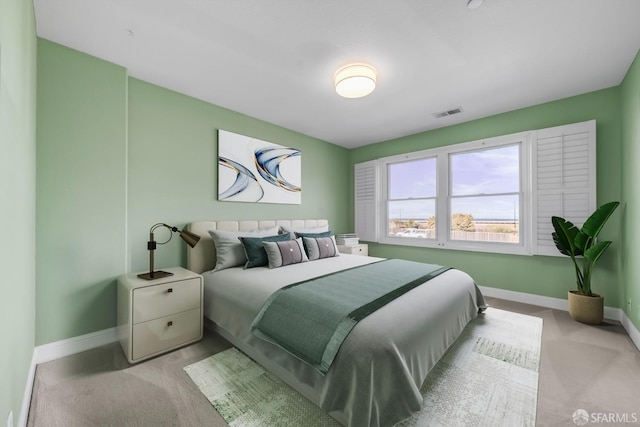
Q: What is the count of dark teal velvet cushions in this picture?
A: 2